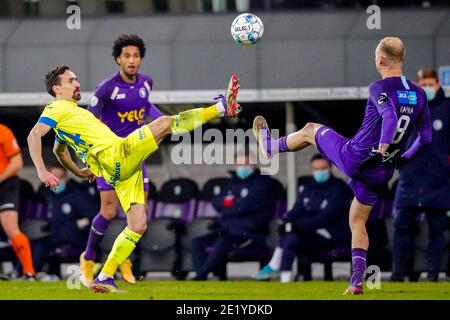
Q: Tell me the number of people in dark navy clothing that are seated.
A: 3